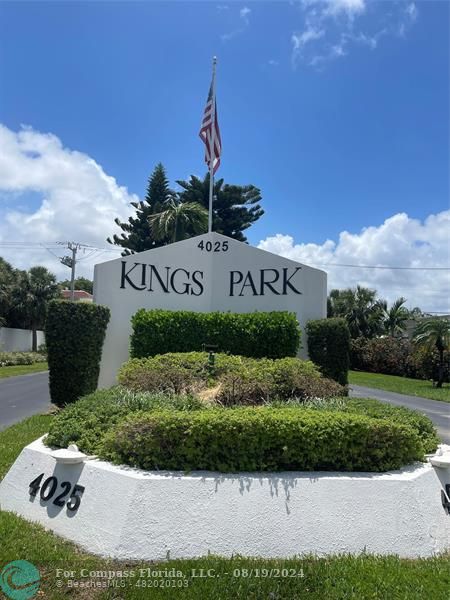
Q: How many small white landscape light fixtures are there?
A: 2